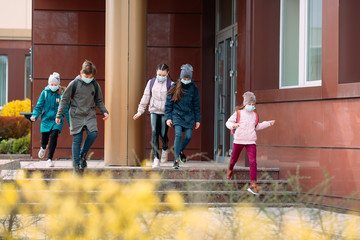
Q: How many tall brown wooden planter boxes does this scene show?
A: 0